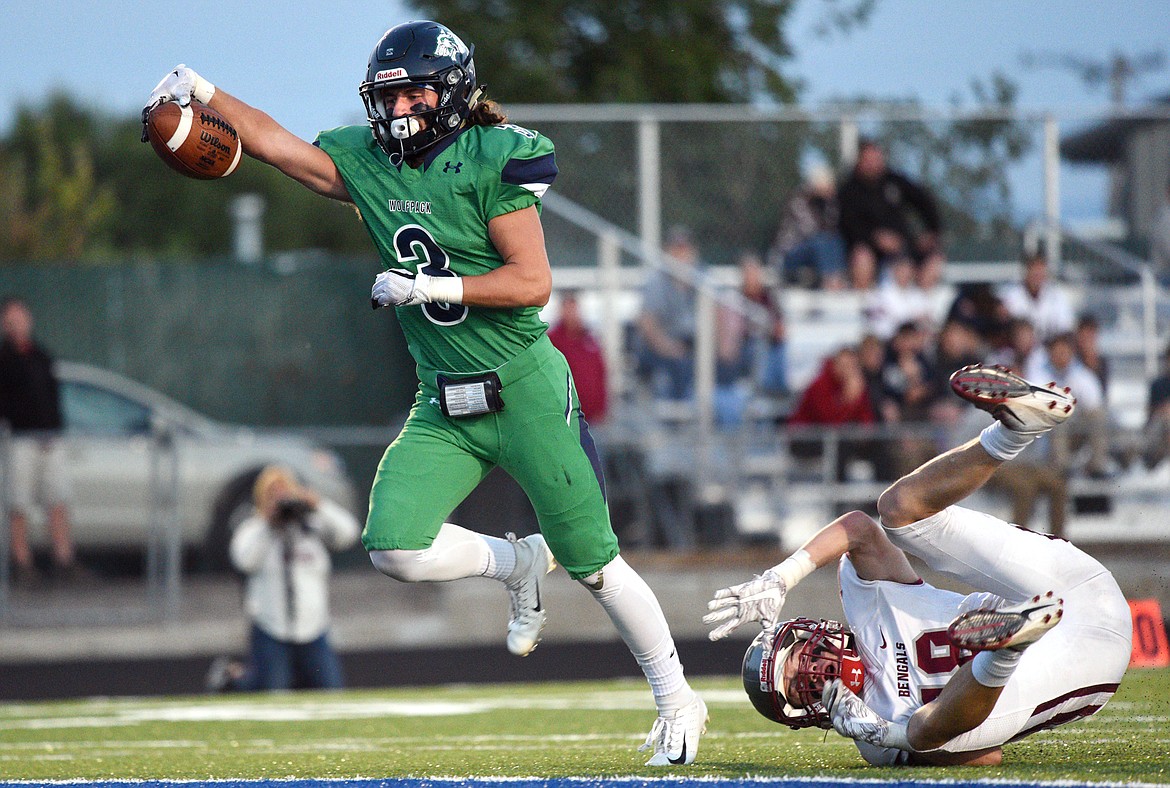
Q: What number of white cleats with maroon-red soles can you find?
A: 2